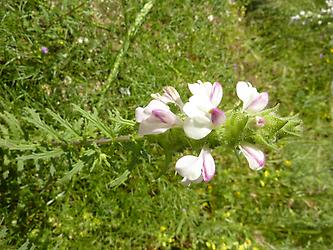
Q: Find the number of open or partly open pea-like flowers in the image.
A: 7